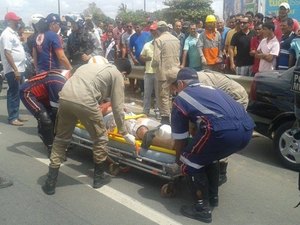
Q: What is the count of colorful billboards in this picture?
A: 2